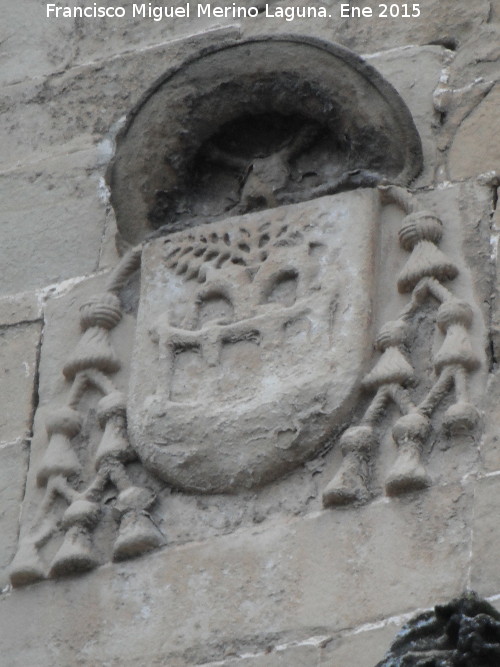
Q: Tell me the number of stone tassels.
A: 12